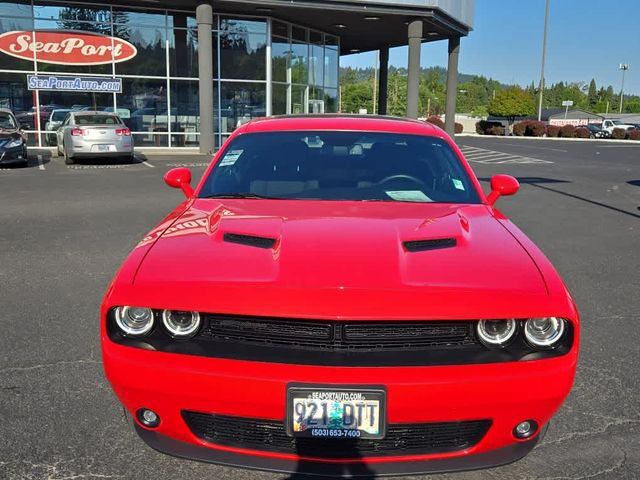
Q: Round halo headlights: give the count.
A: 4